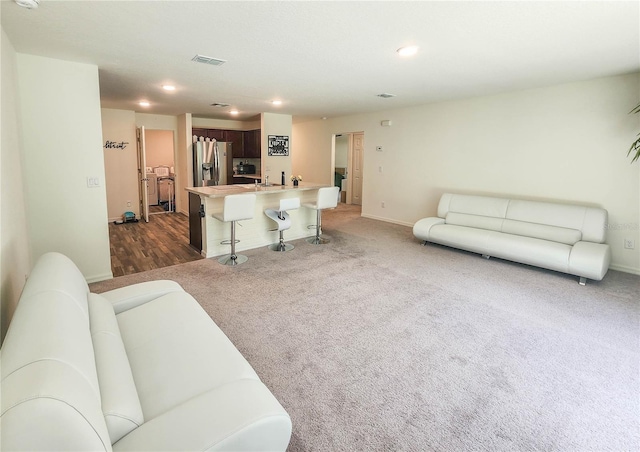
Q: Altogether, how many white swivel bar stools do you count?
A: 3